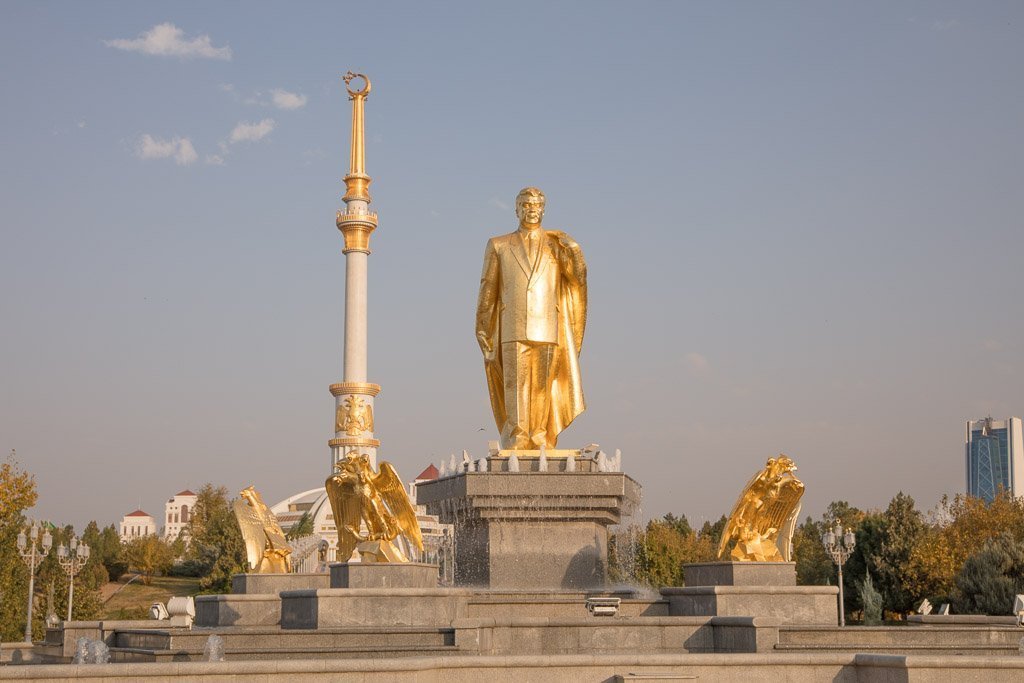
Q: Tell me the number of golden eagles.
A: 3